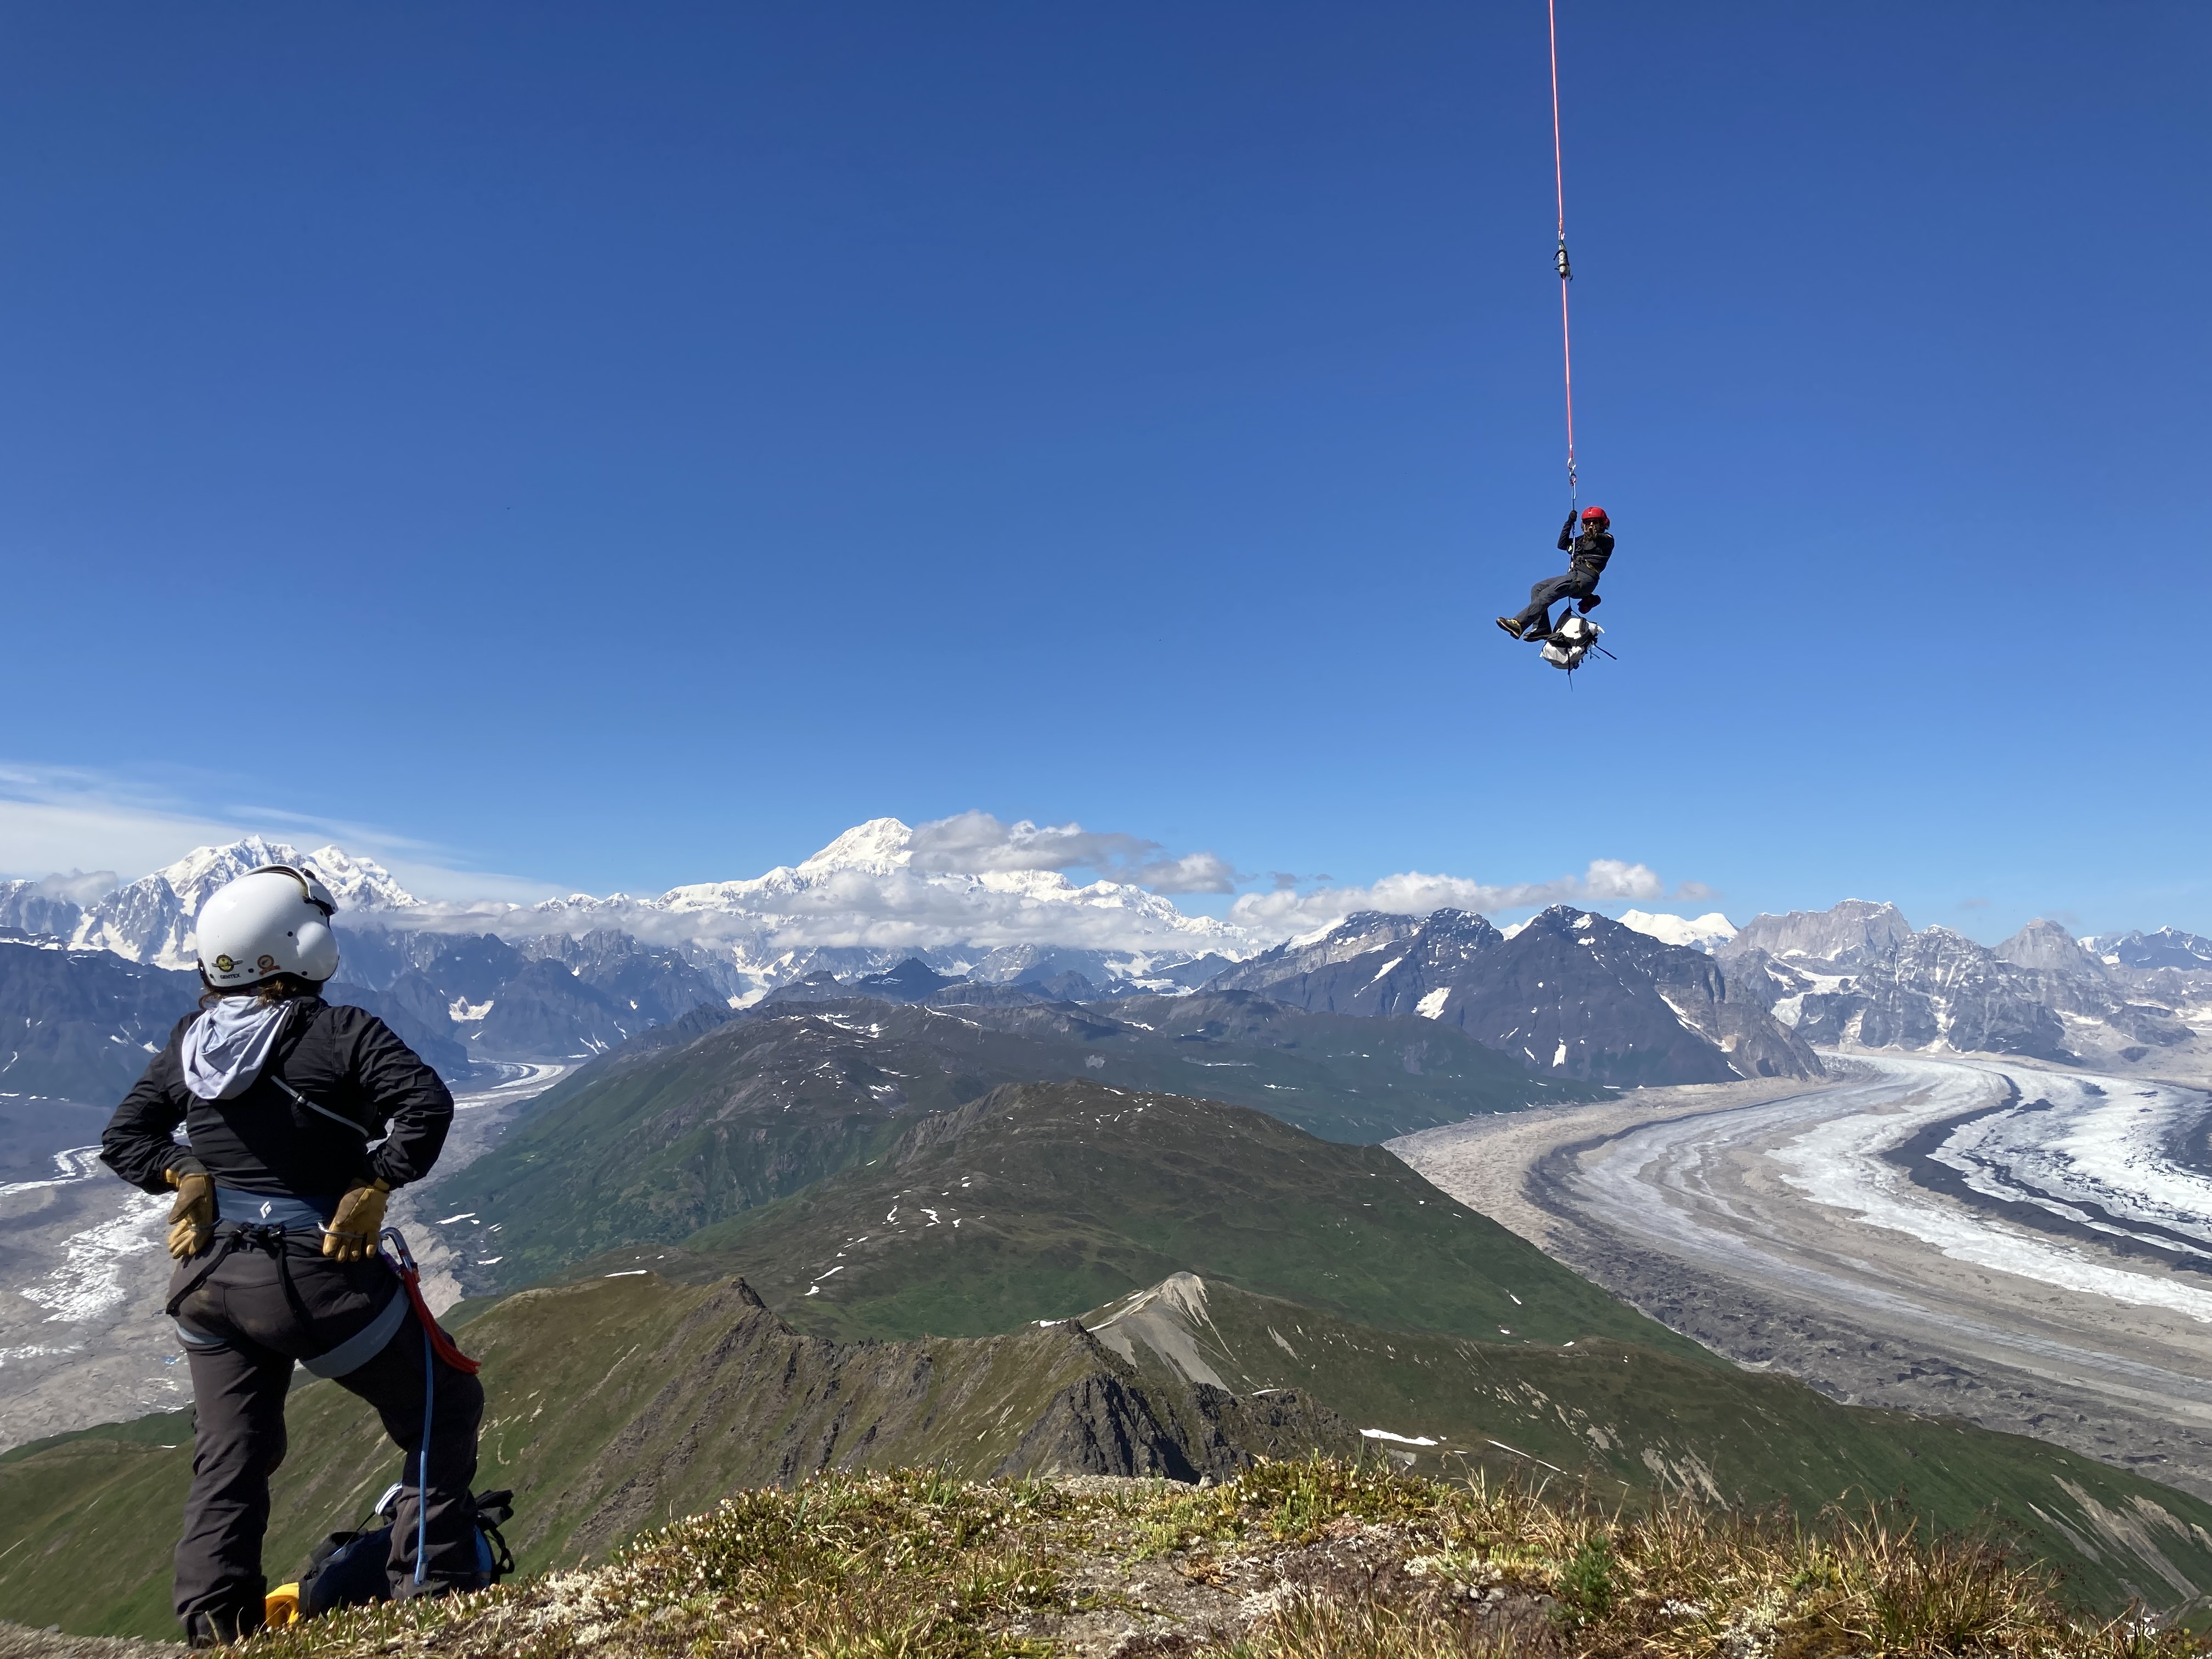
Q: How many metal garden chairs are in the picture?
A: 0